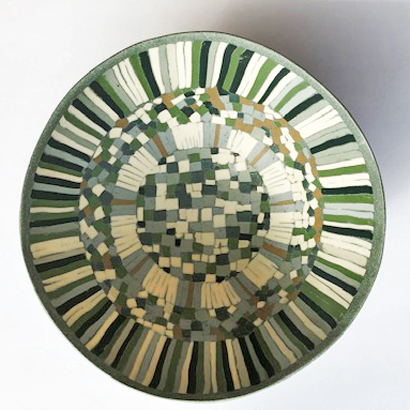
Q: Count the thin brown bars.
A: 9